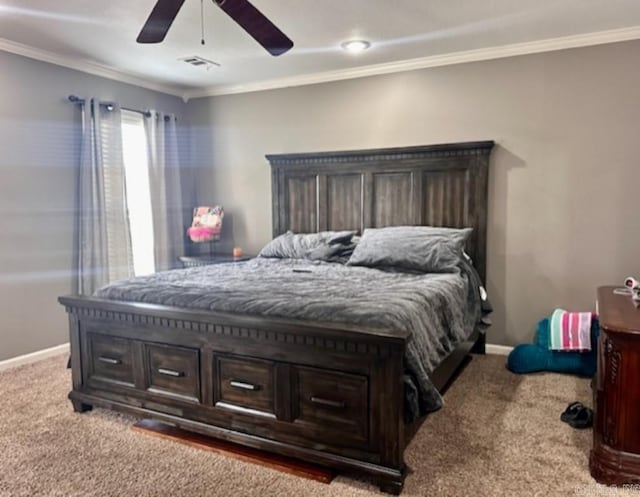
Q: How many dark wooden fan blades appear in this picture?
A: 2